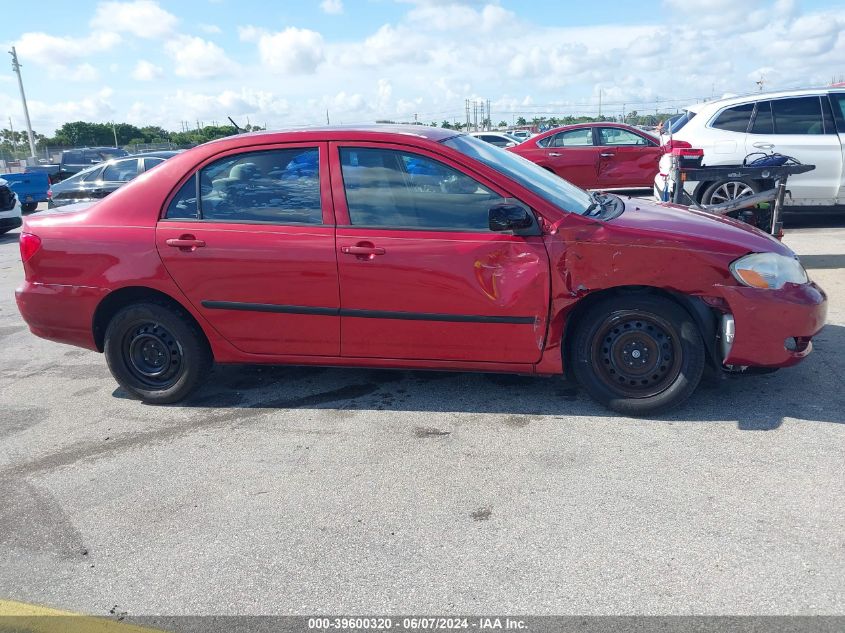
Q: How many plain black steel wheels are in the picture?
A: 2